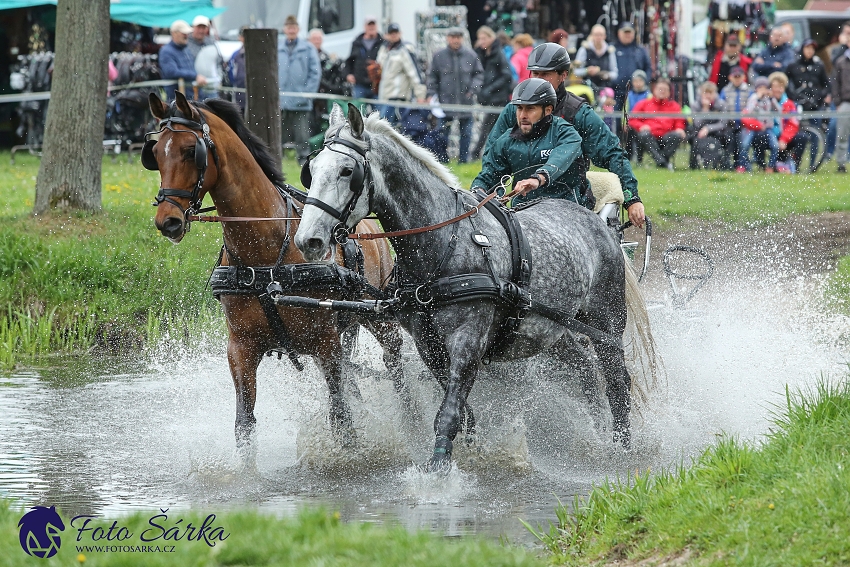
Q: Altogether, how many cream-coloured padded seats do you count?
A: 1